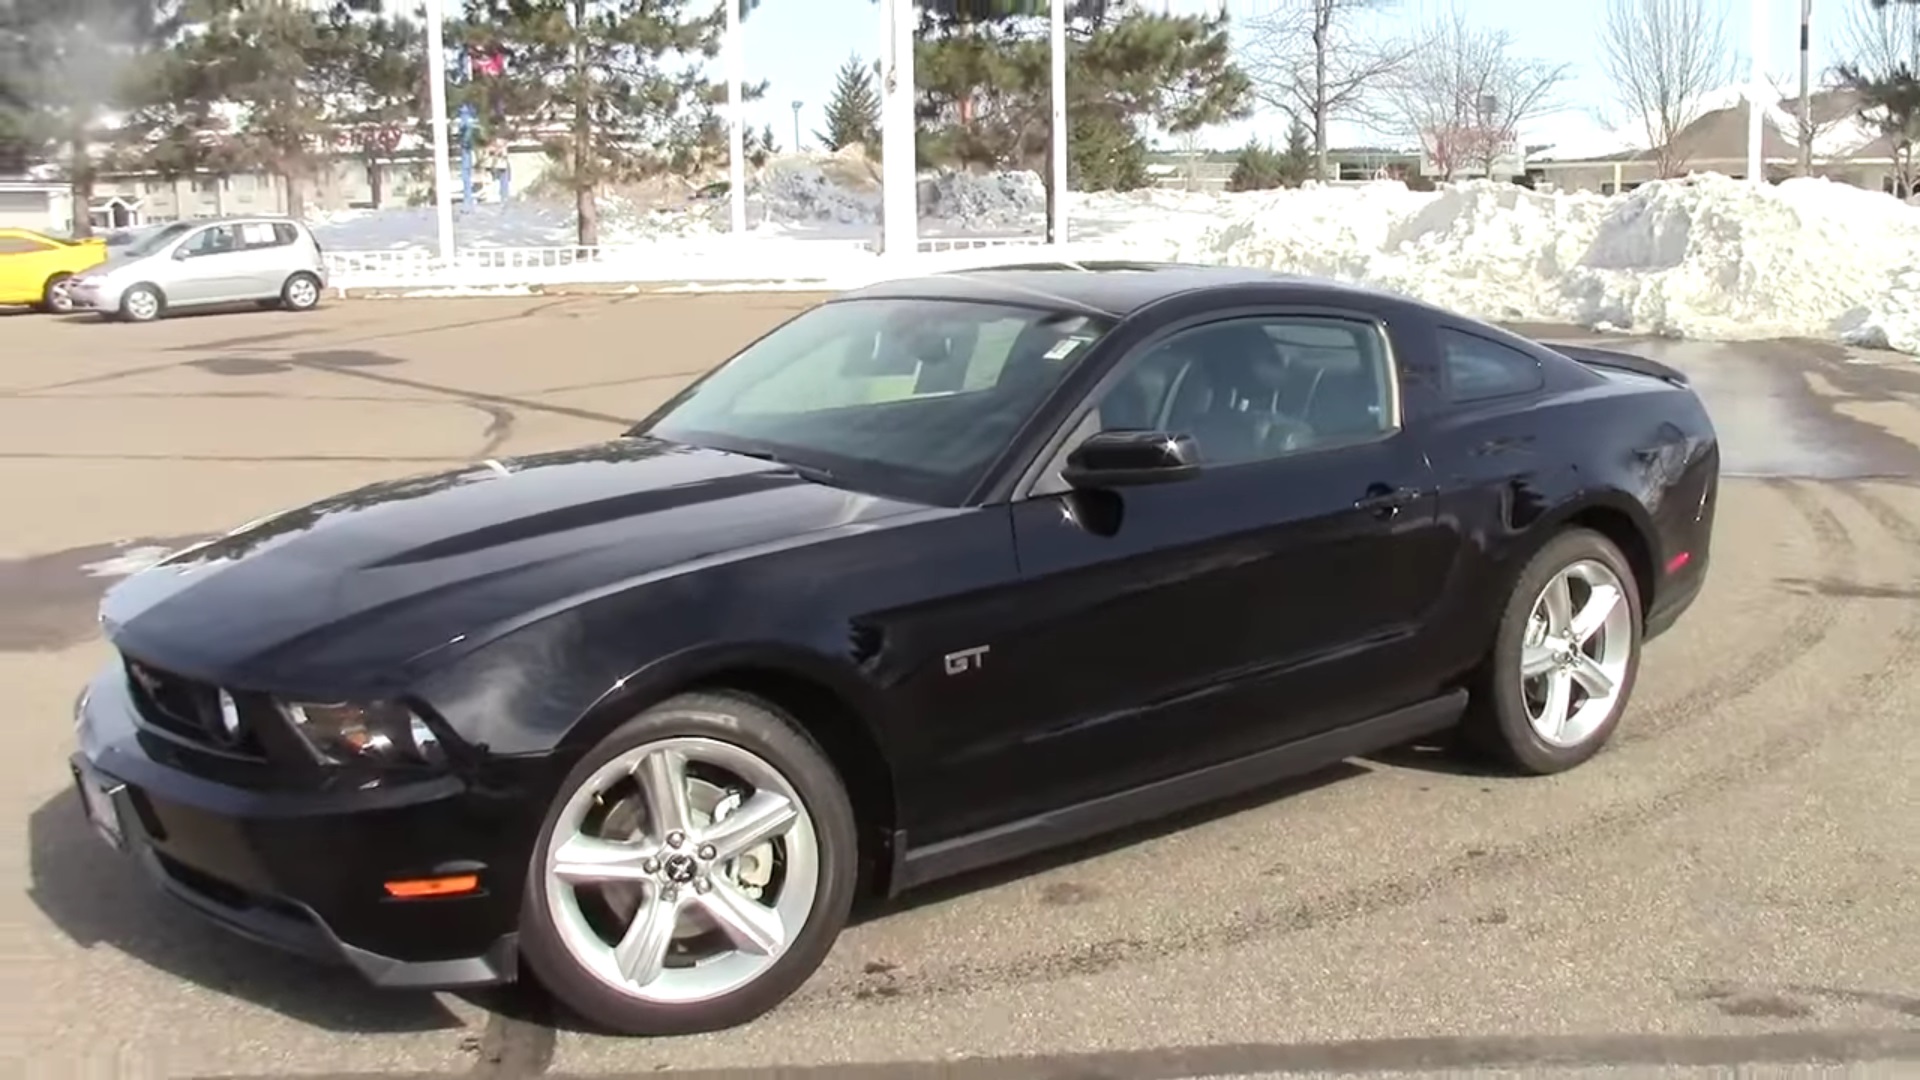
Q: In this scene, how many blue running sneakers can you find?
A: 0